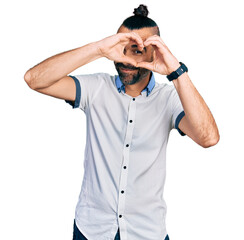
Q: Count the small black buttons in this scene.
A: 6